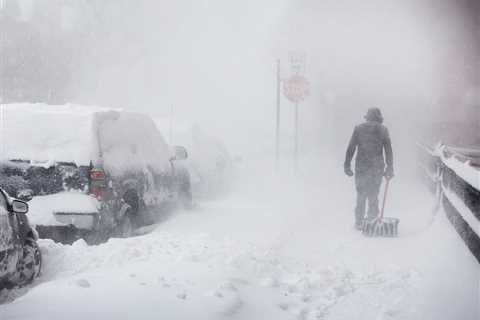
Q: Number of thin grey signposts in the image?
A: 2